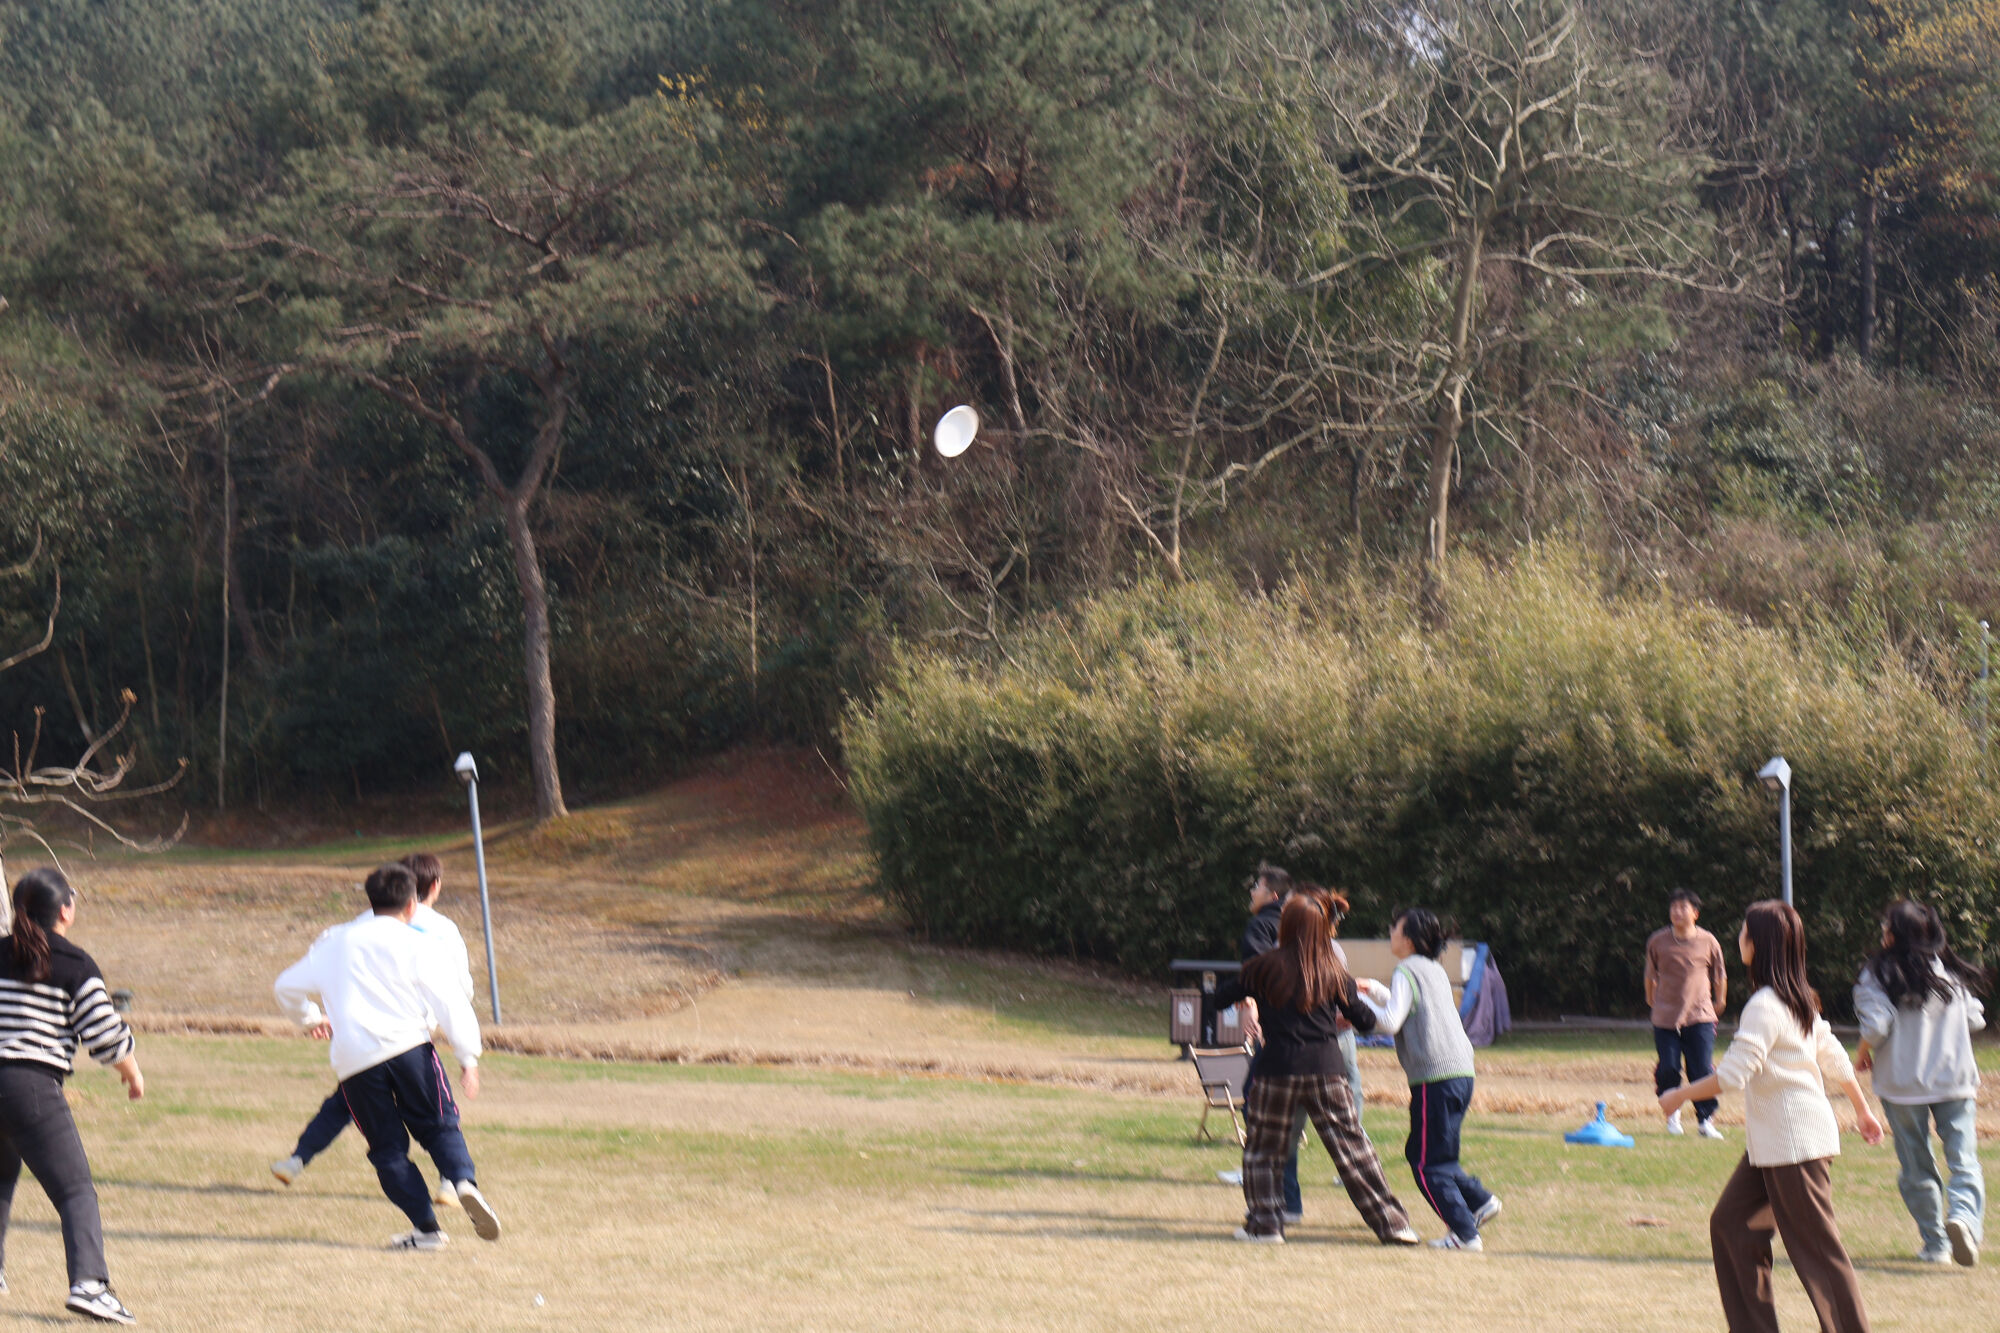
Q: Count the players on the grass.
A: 10